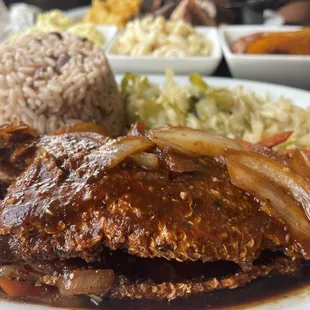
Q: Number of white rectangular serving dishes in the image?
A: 3